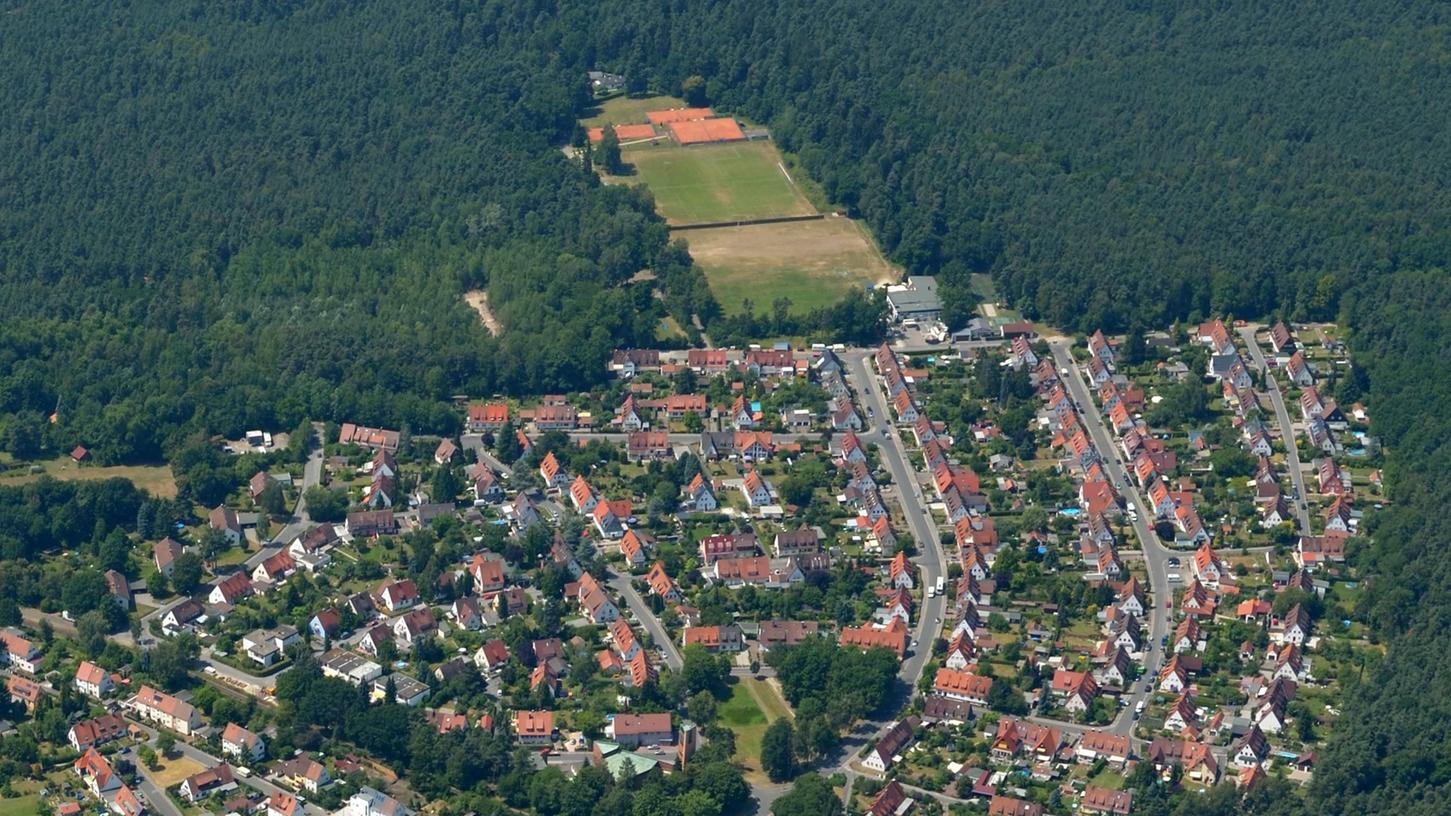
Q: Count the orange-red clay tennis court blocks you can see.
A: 3